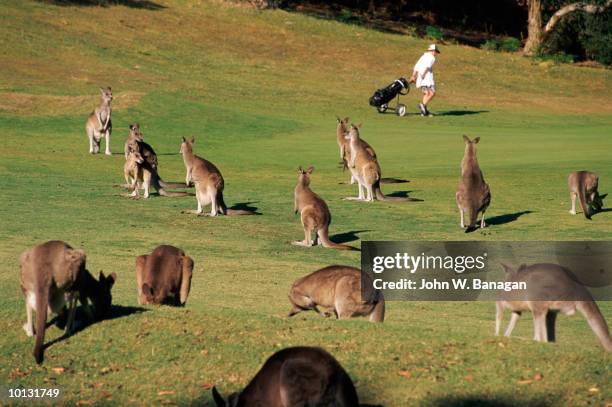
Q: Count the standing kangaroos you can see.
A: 8